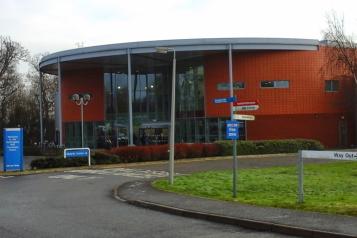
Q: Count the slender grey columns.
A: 4